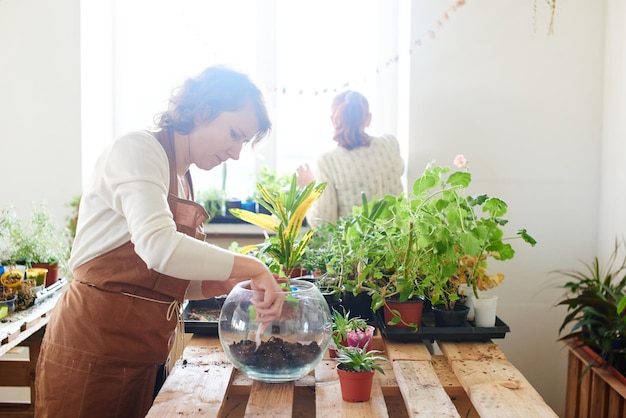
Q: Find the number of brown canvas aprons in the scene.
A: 1